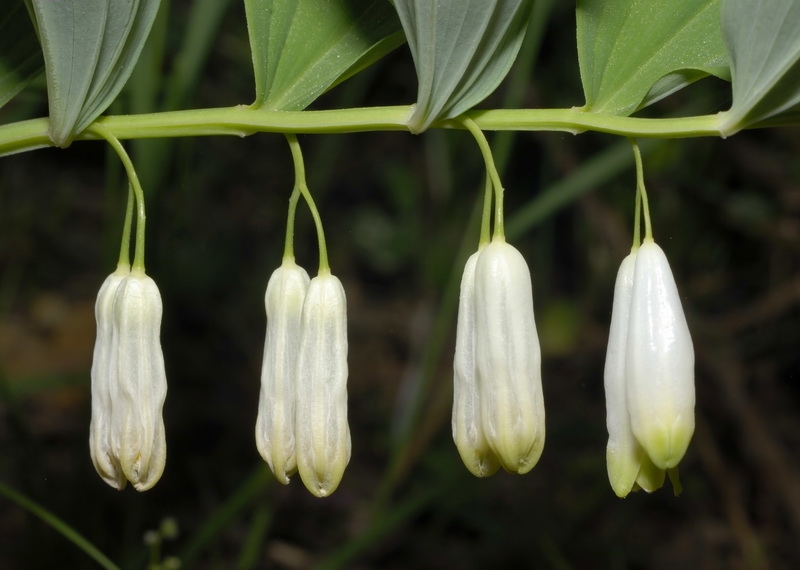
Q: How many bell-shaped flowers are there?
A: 8